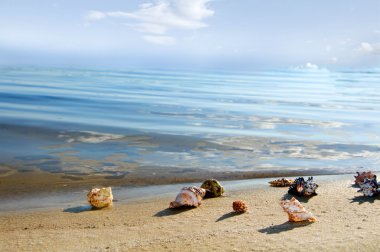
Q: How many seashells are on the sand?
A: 9